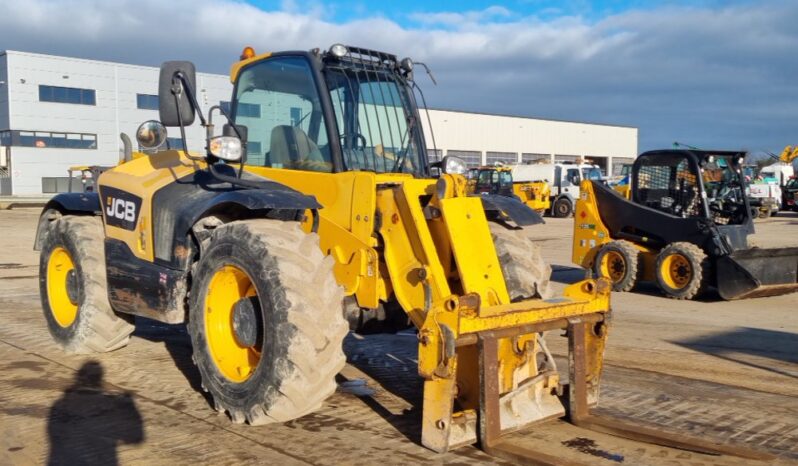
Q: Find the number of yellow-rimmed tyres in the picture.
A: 4